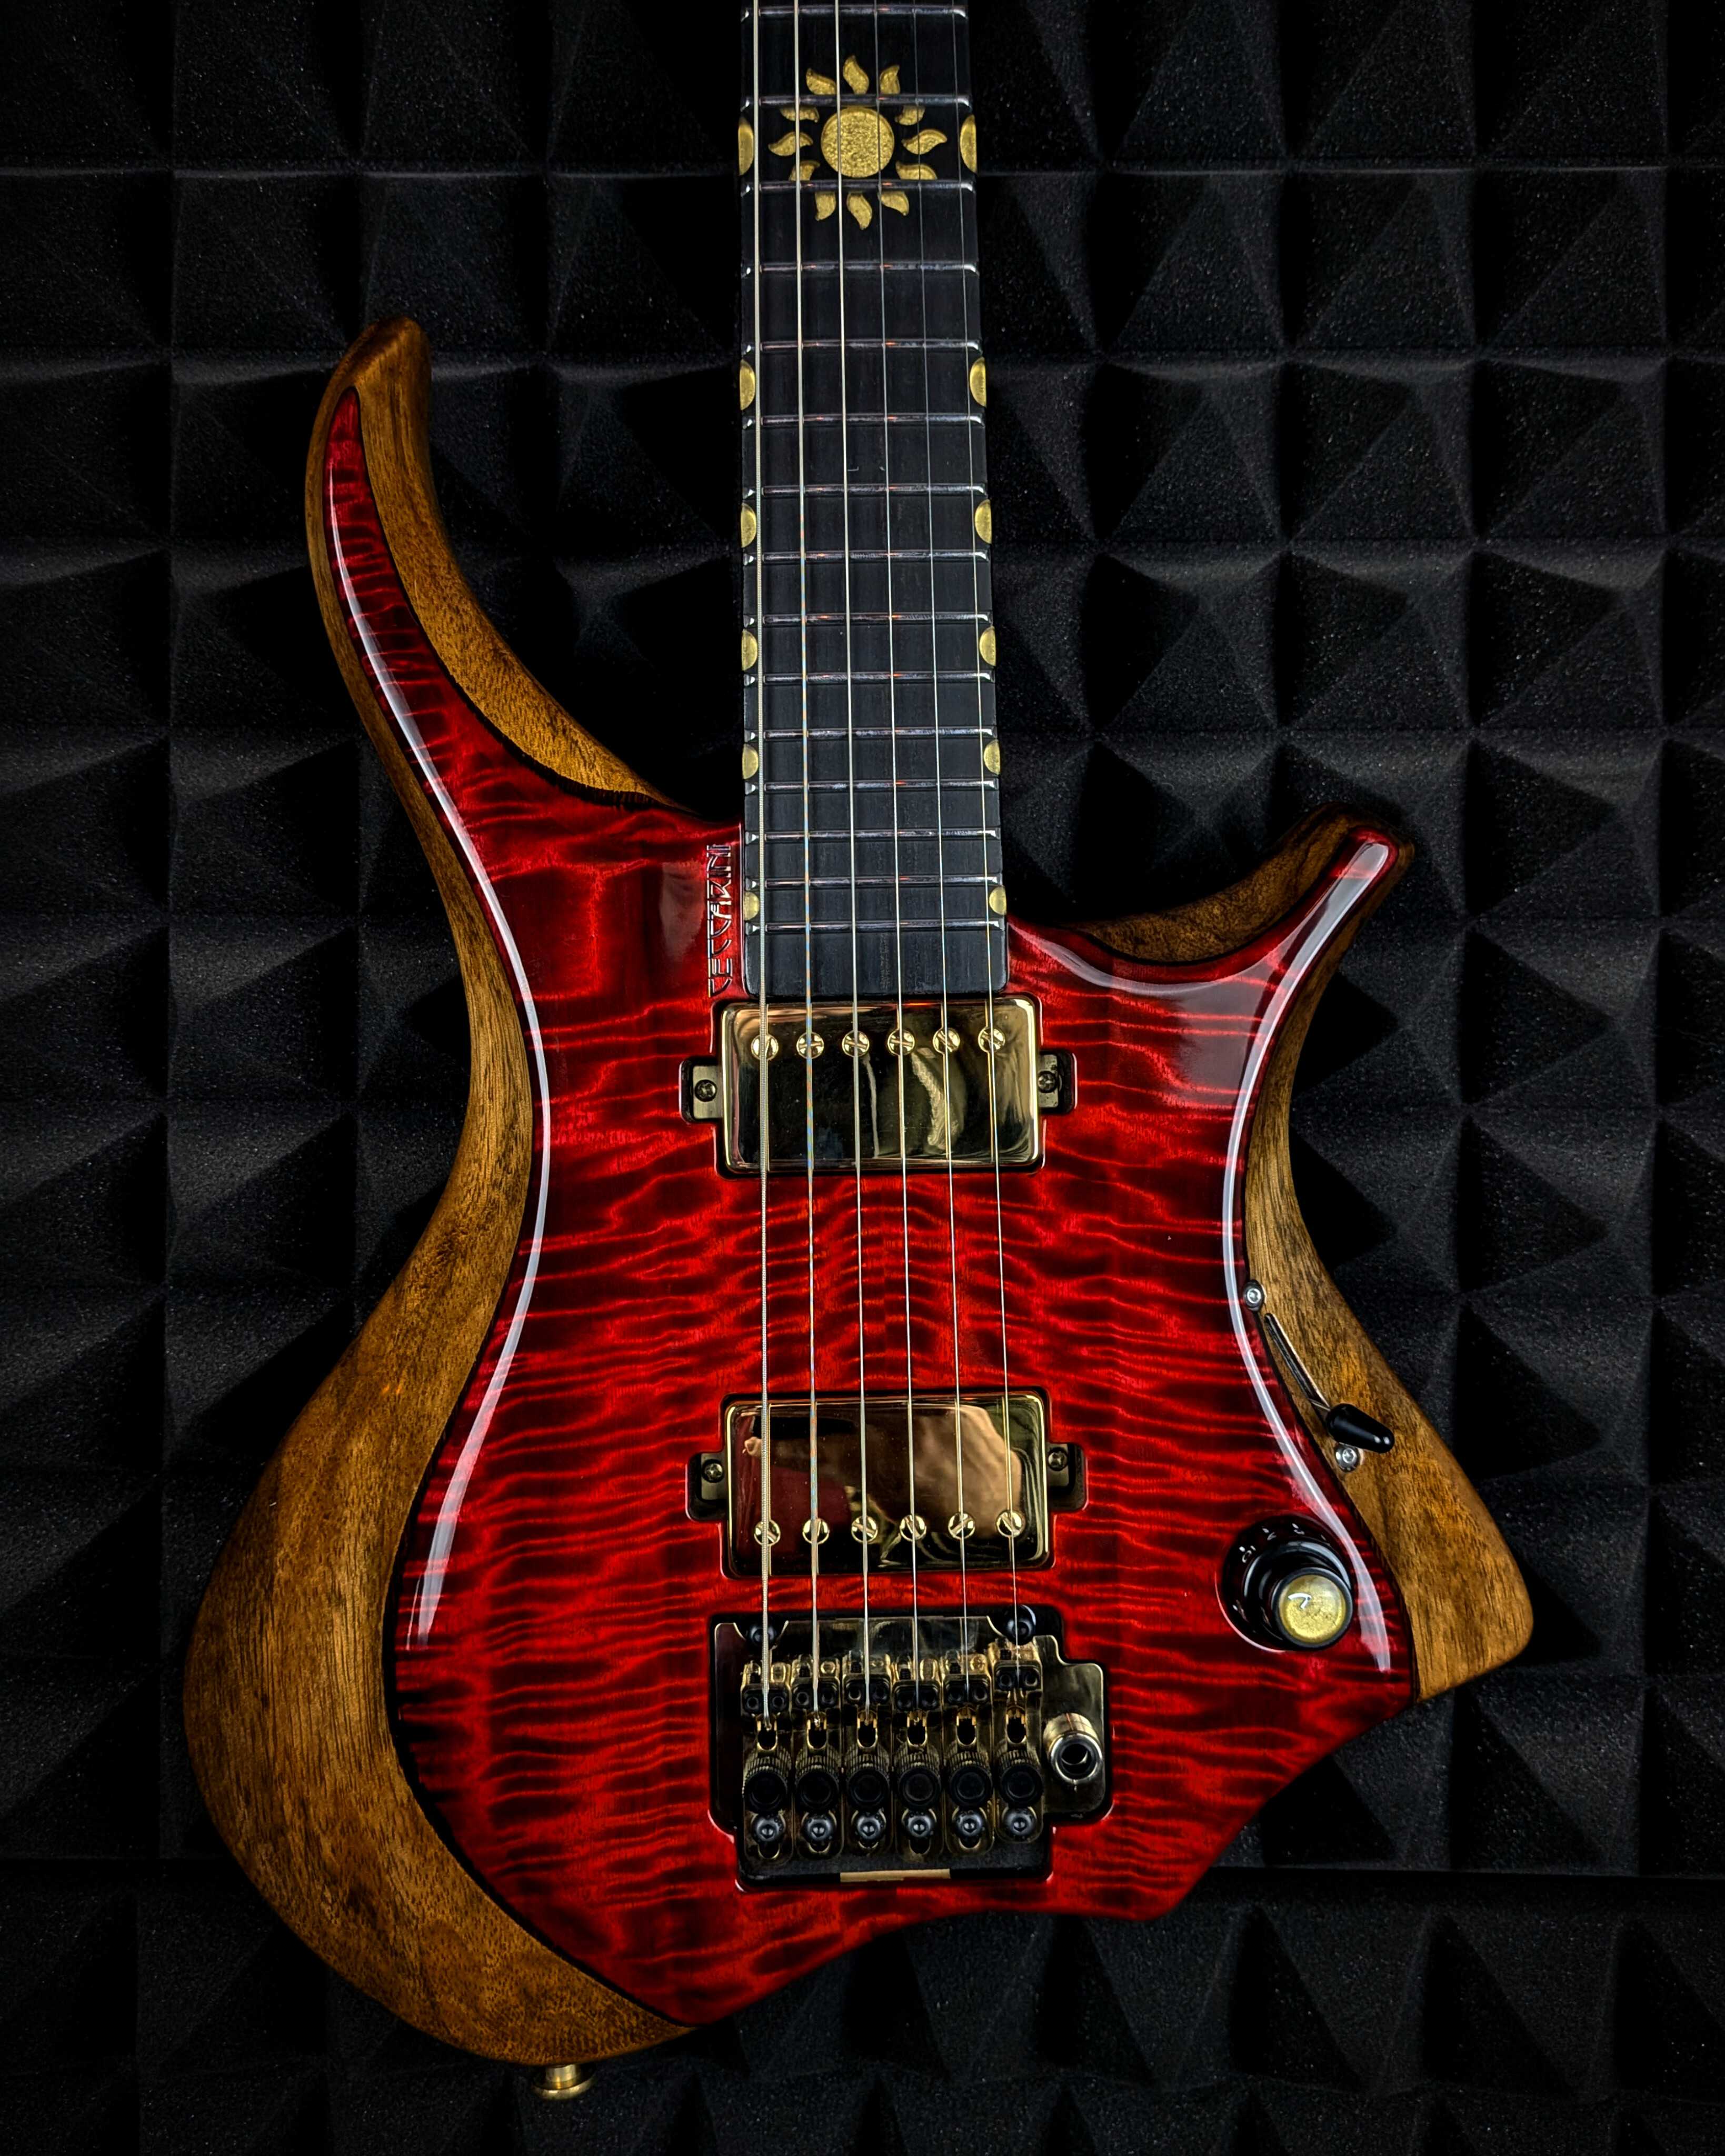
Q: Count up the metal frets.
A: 15